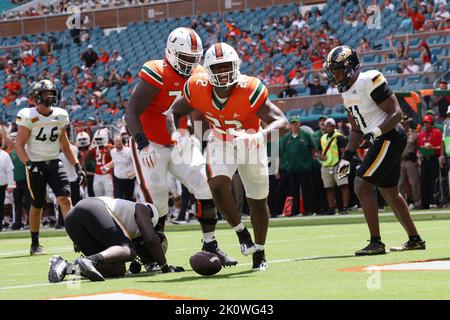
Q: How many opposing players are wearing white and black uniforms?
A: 3